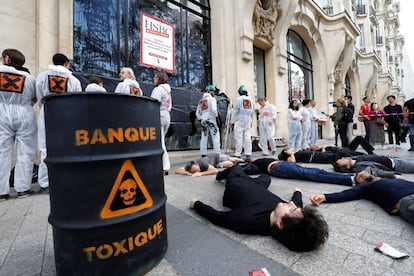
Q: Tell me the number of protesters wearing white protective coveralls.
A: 11